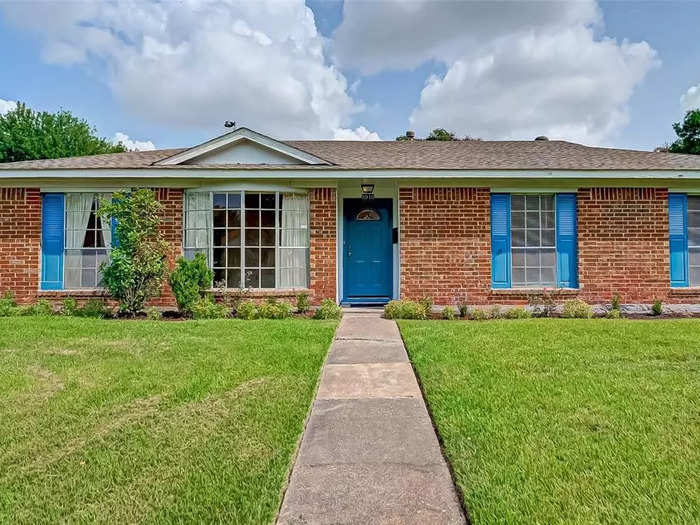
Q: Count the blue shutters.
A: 5